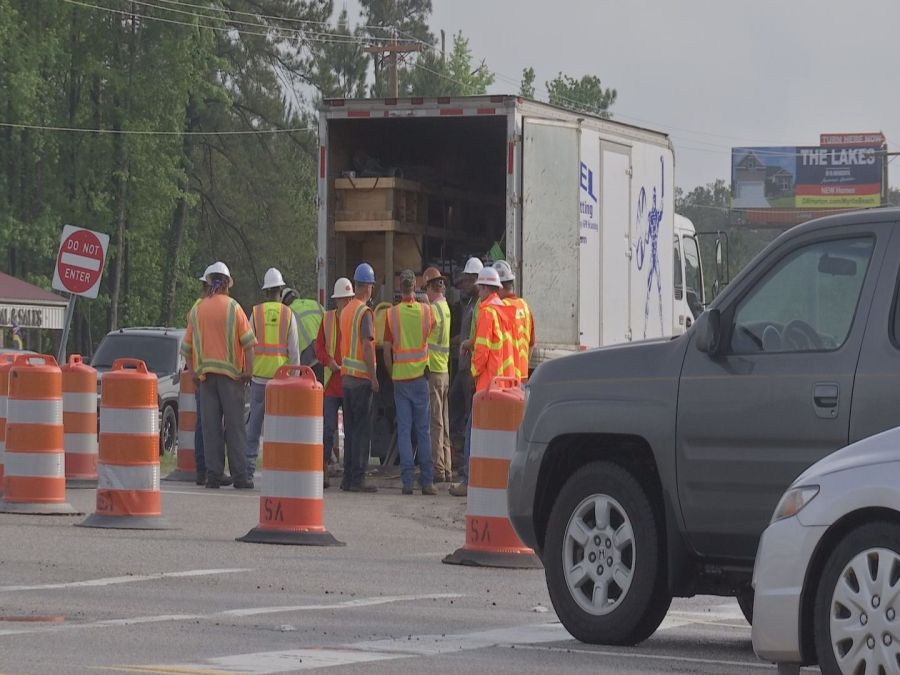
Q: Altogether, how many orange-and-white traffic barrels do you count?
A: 7